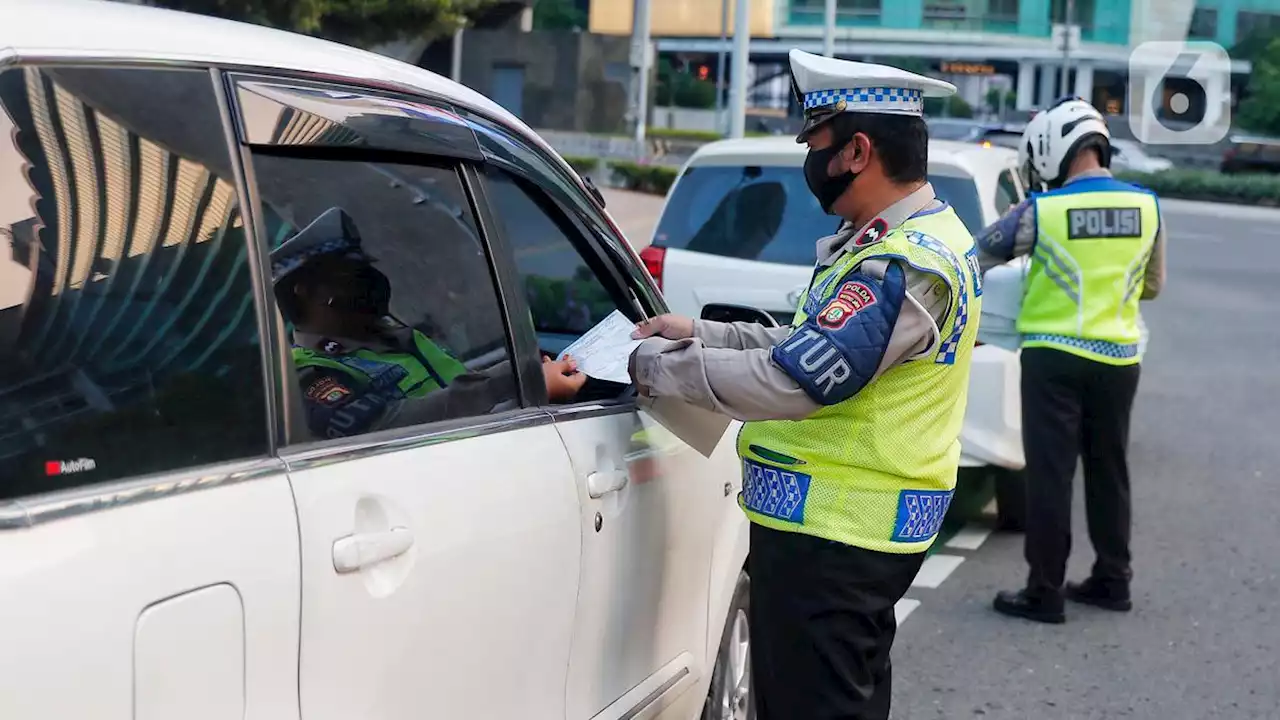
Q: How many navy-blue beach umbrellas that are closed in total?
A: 0